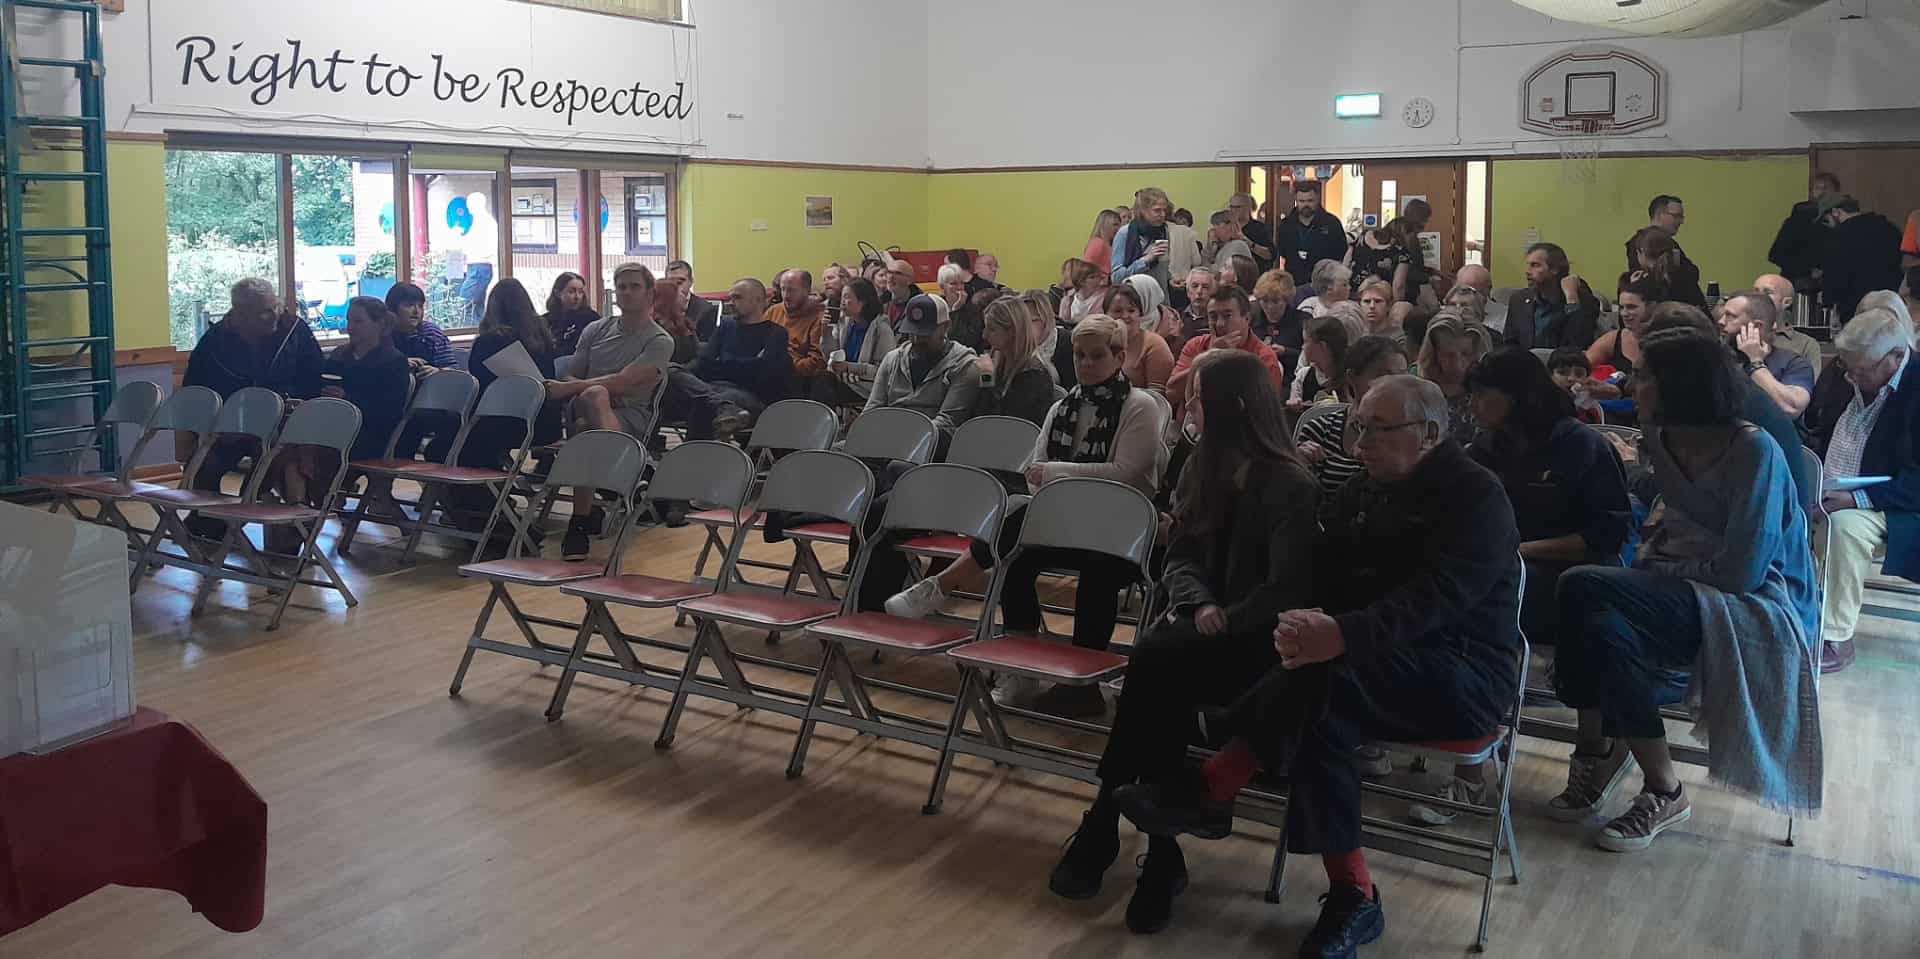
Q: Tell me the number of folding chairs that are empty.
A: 14